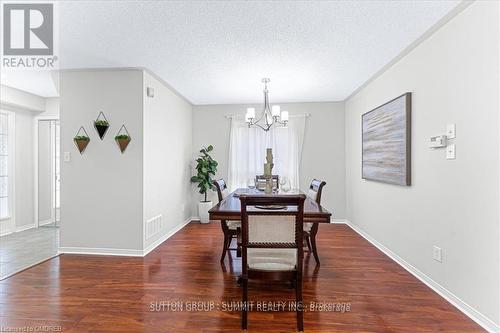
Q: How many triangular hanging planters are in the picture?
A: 3